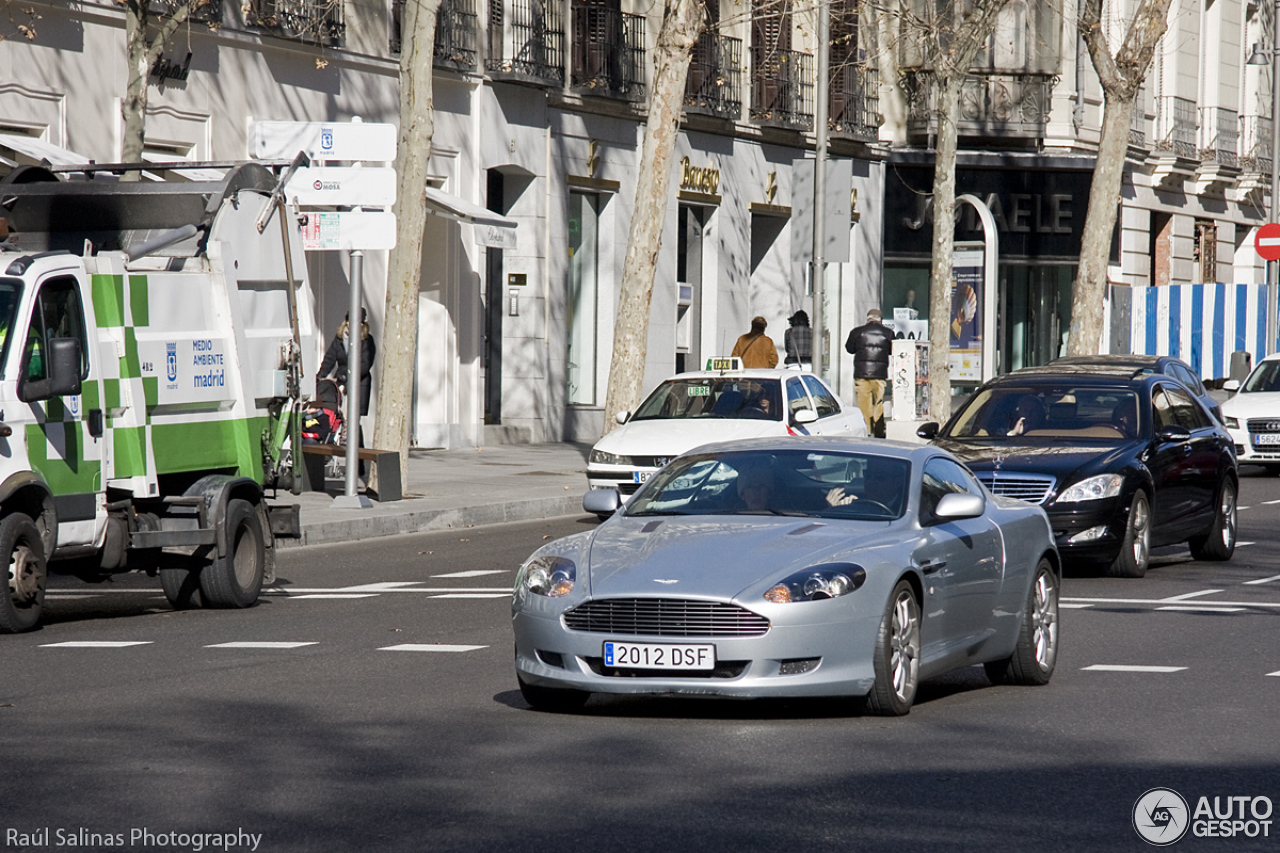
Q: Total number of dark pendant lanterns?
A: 1